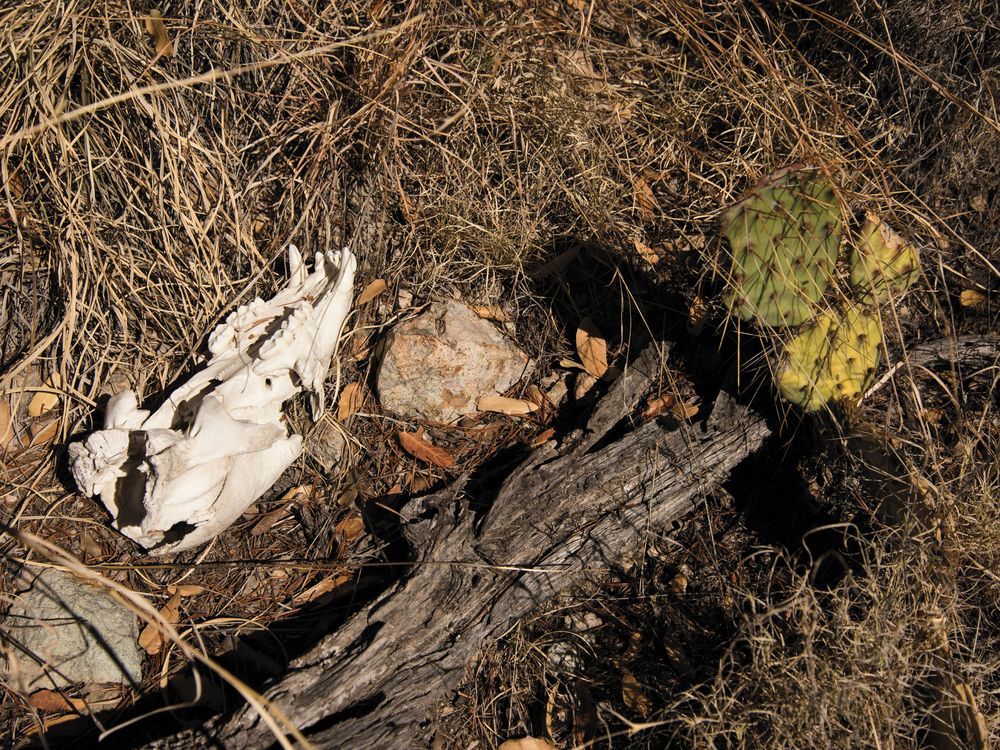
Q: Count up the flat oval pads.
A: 3